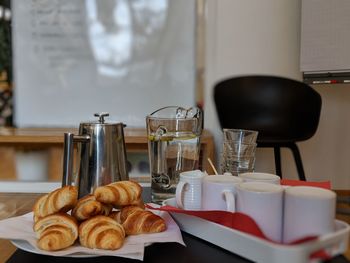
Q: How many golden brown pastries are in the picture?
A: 6